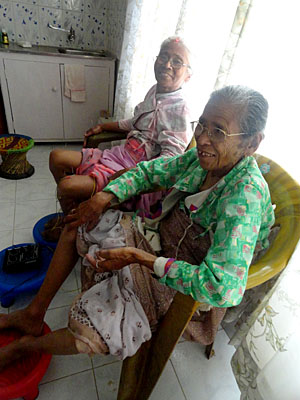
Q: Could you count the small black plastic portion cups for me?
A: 0